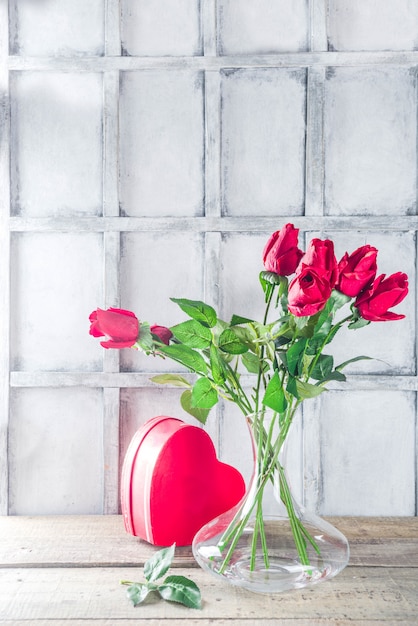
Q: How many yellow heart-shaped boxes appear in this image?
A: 0